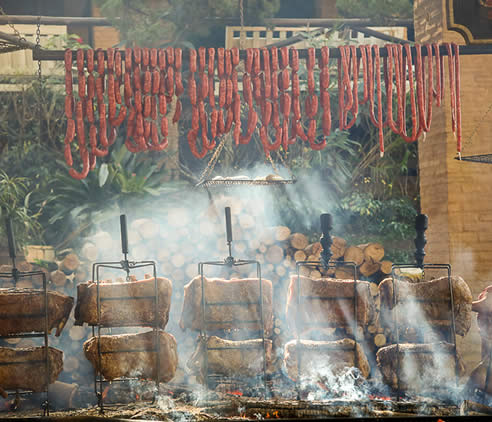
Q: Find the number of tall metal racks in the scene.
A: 5